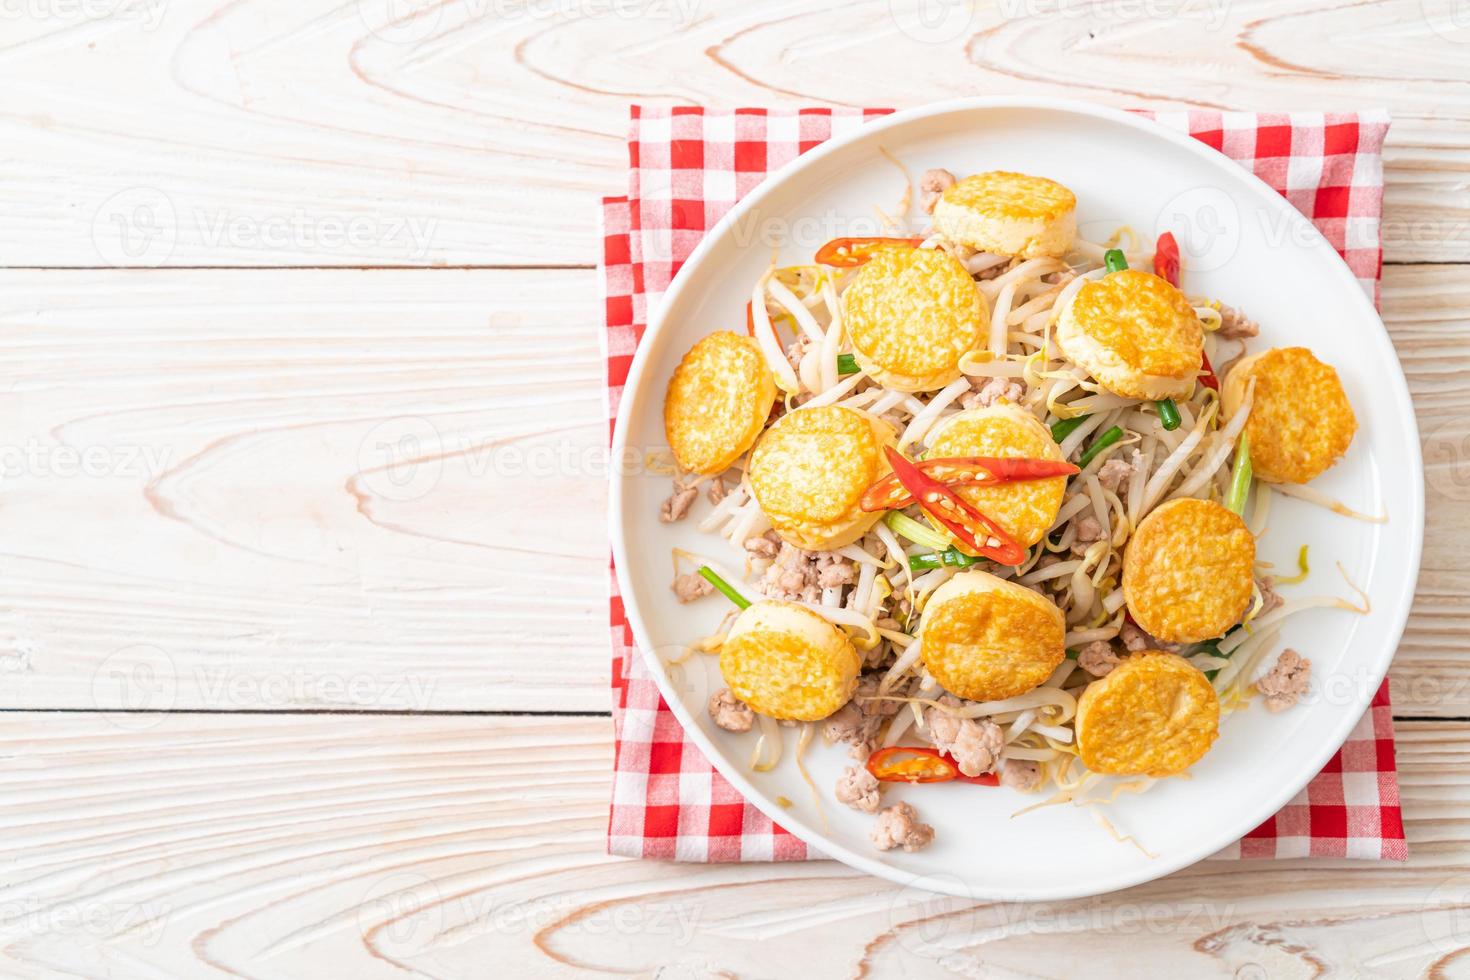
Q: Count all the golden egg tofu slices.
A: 11